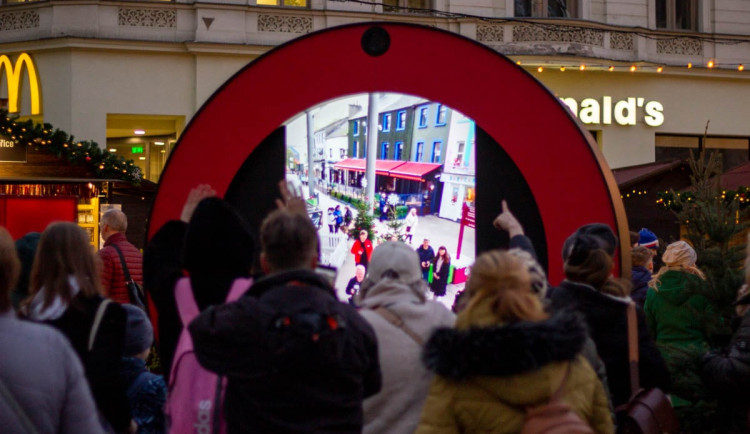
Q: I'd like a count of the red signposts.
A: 1